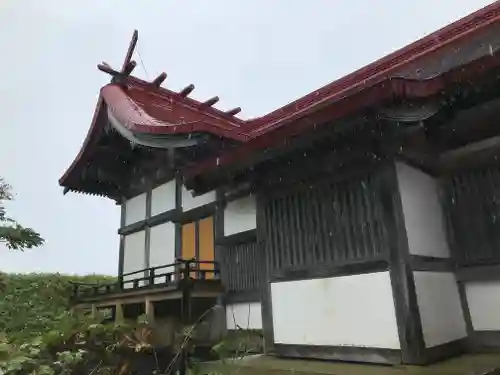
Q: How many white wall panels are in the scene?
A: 11